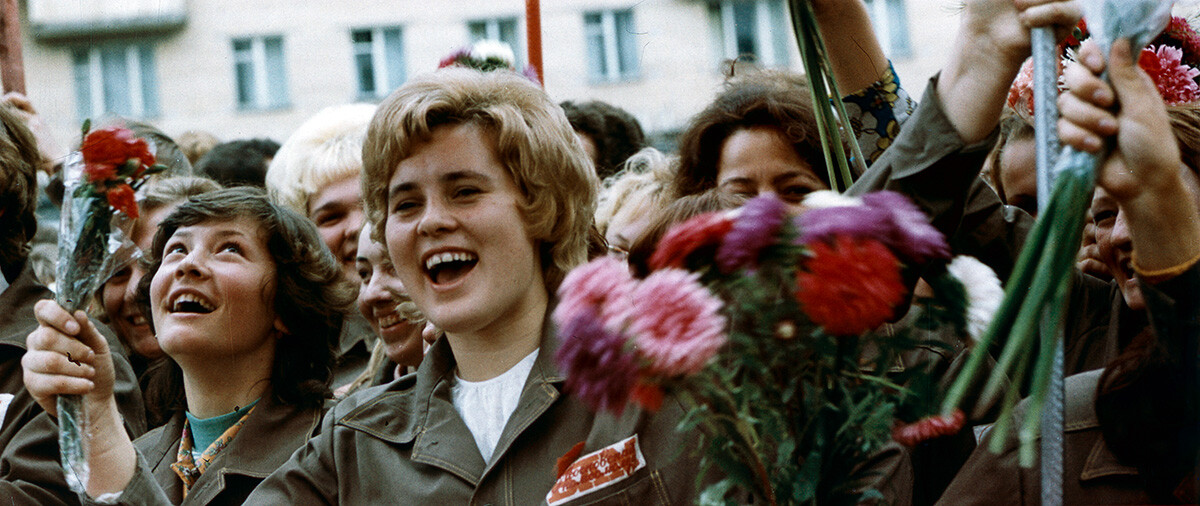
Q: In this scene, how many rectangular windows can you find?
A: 7